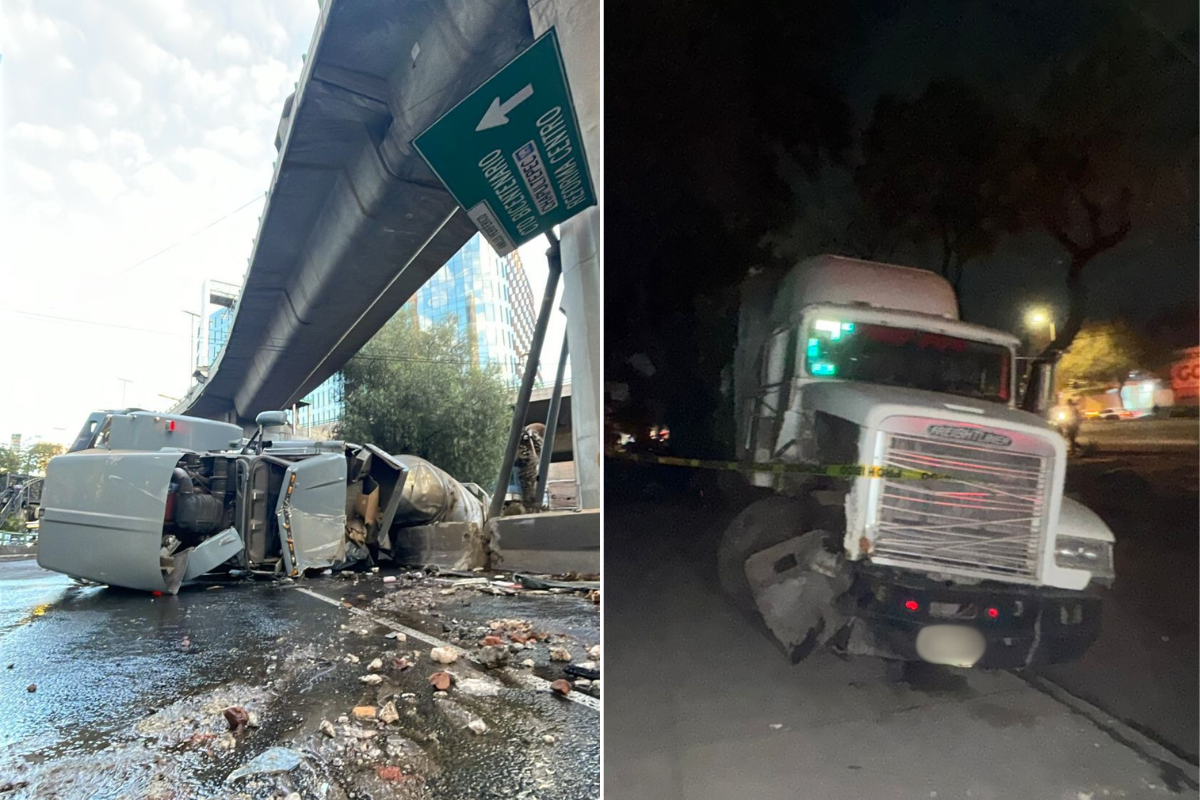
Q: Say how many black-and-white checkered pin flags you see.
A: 0